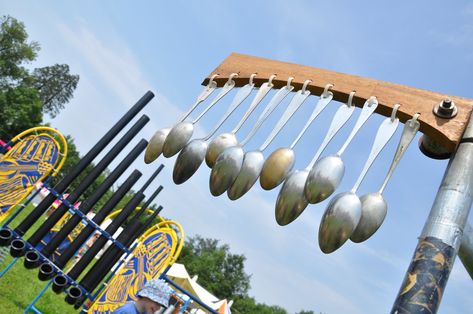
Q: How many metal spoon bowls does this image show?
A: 11